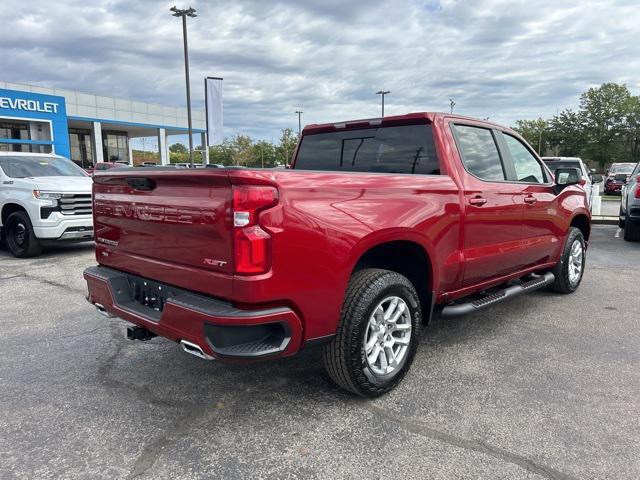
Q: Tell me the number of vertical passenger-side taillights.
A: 1